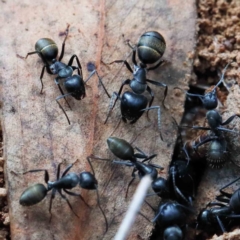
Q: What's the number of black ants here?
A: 8